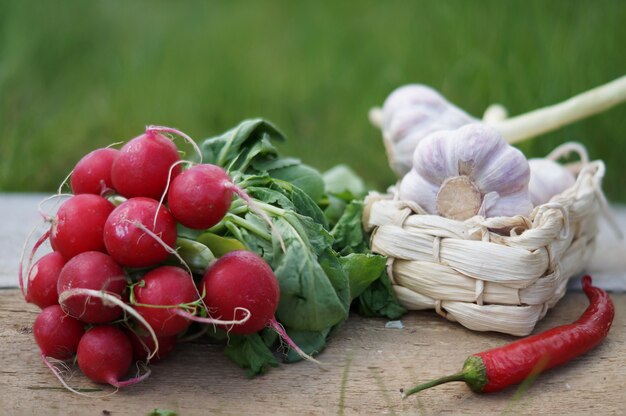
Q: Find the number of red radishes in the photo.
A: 12